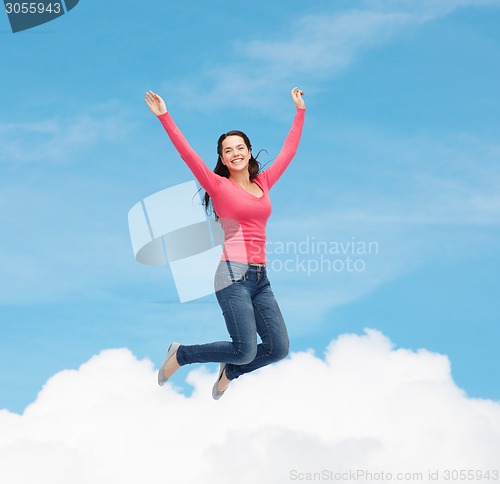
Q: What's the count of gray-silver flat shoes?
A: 2